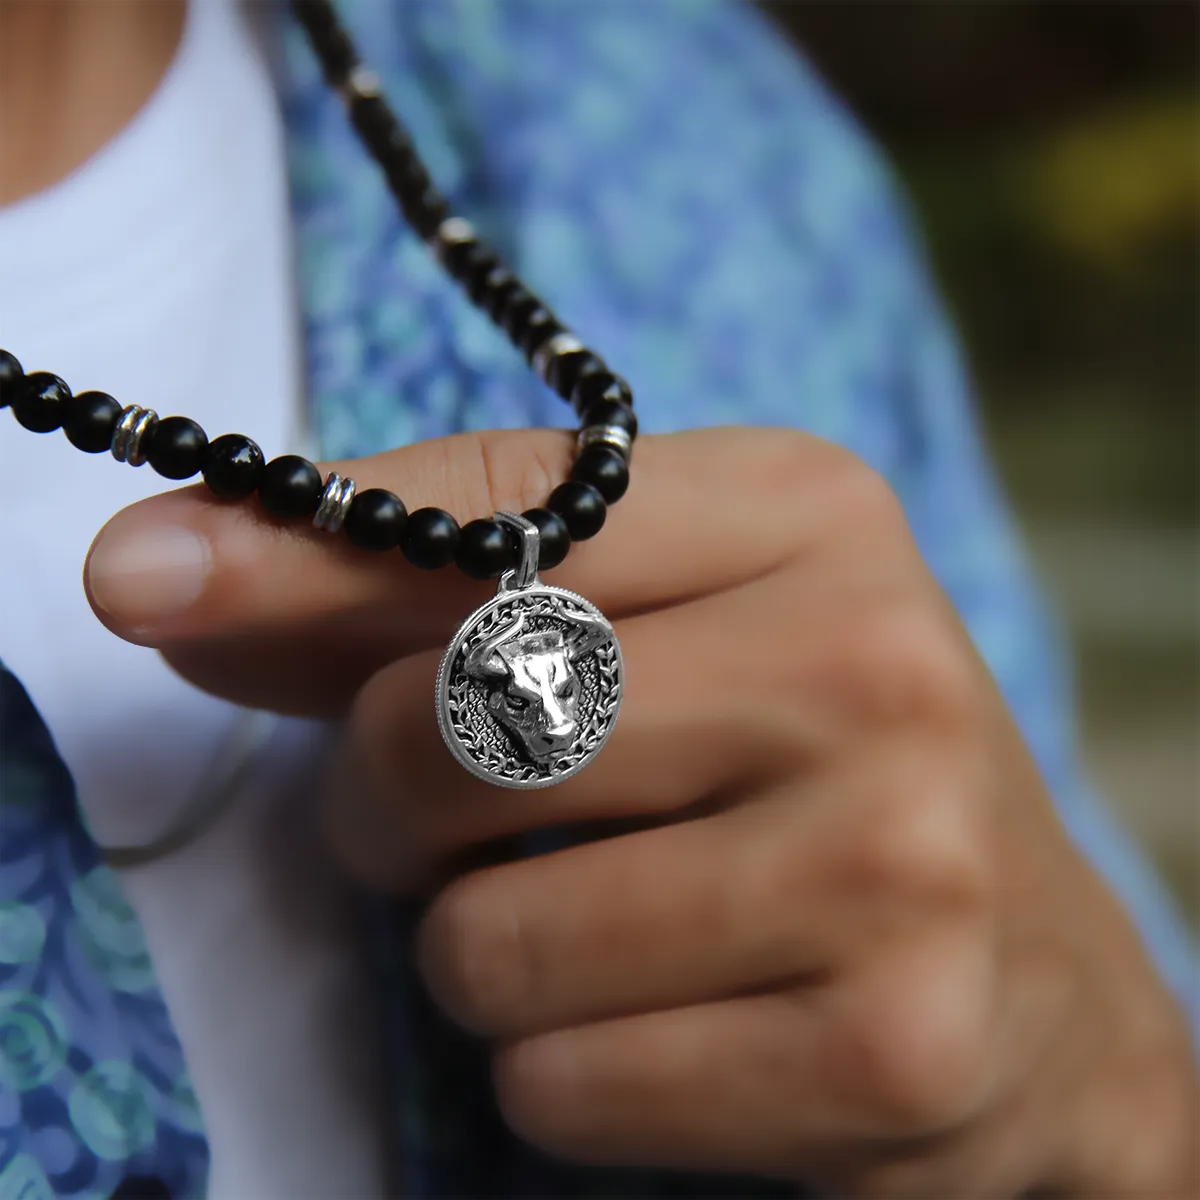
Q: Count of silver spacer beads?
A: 6